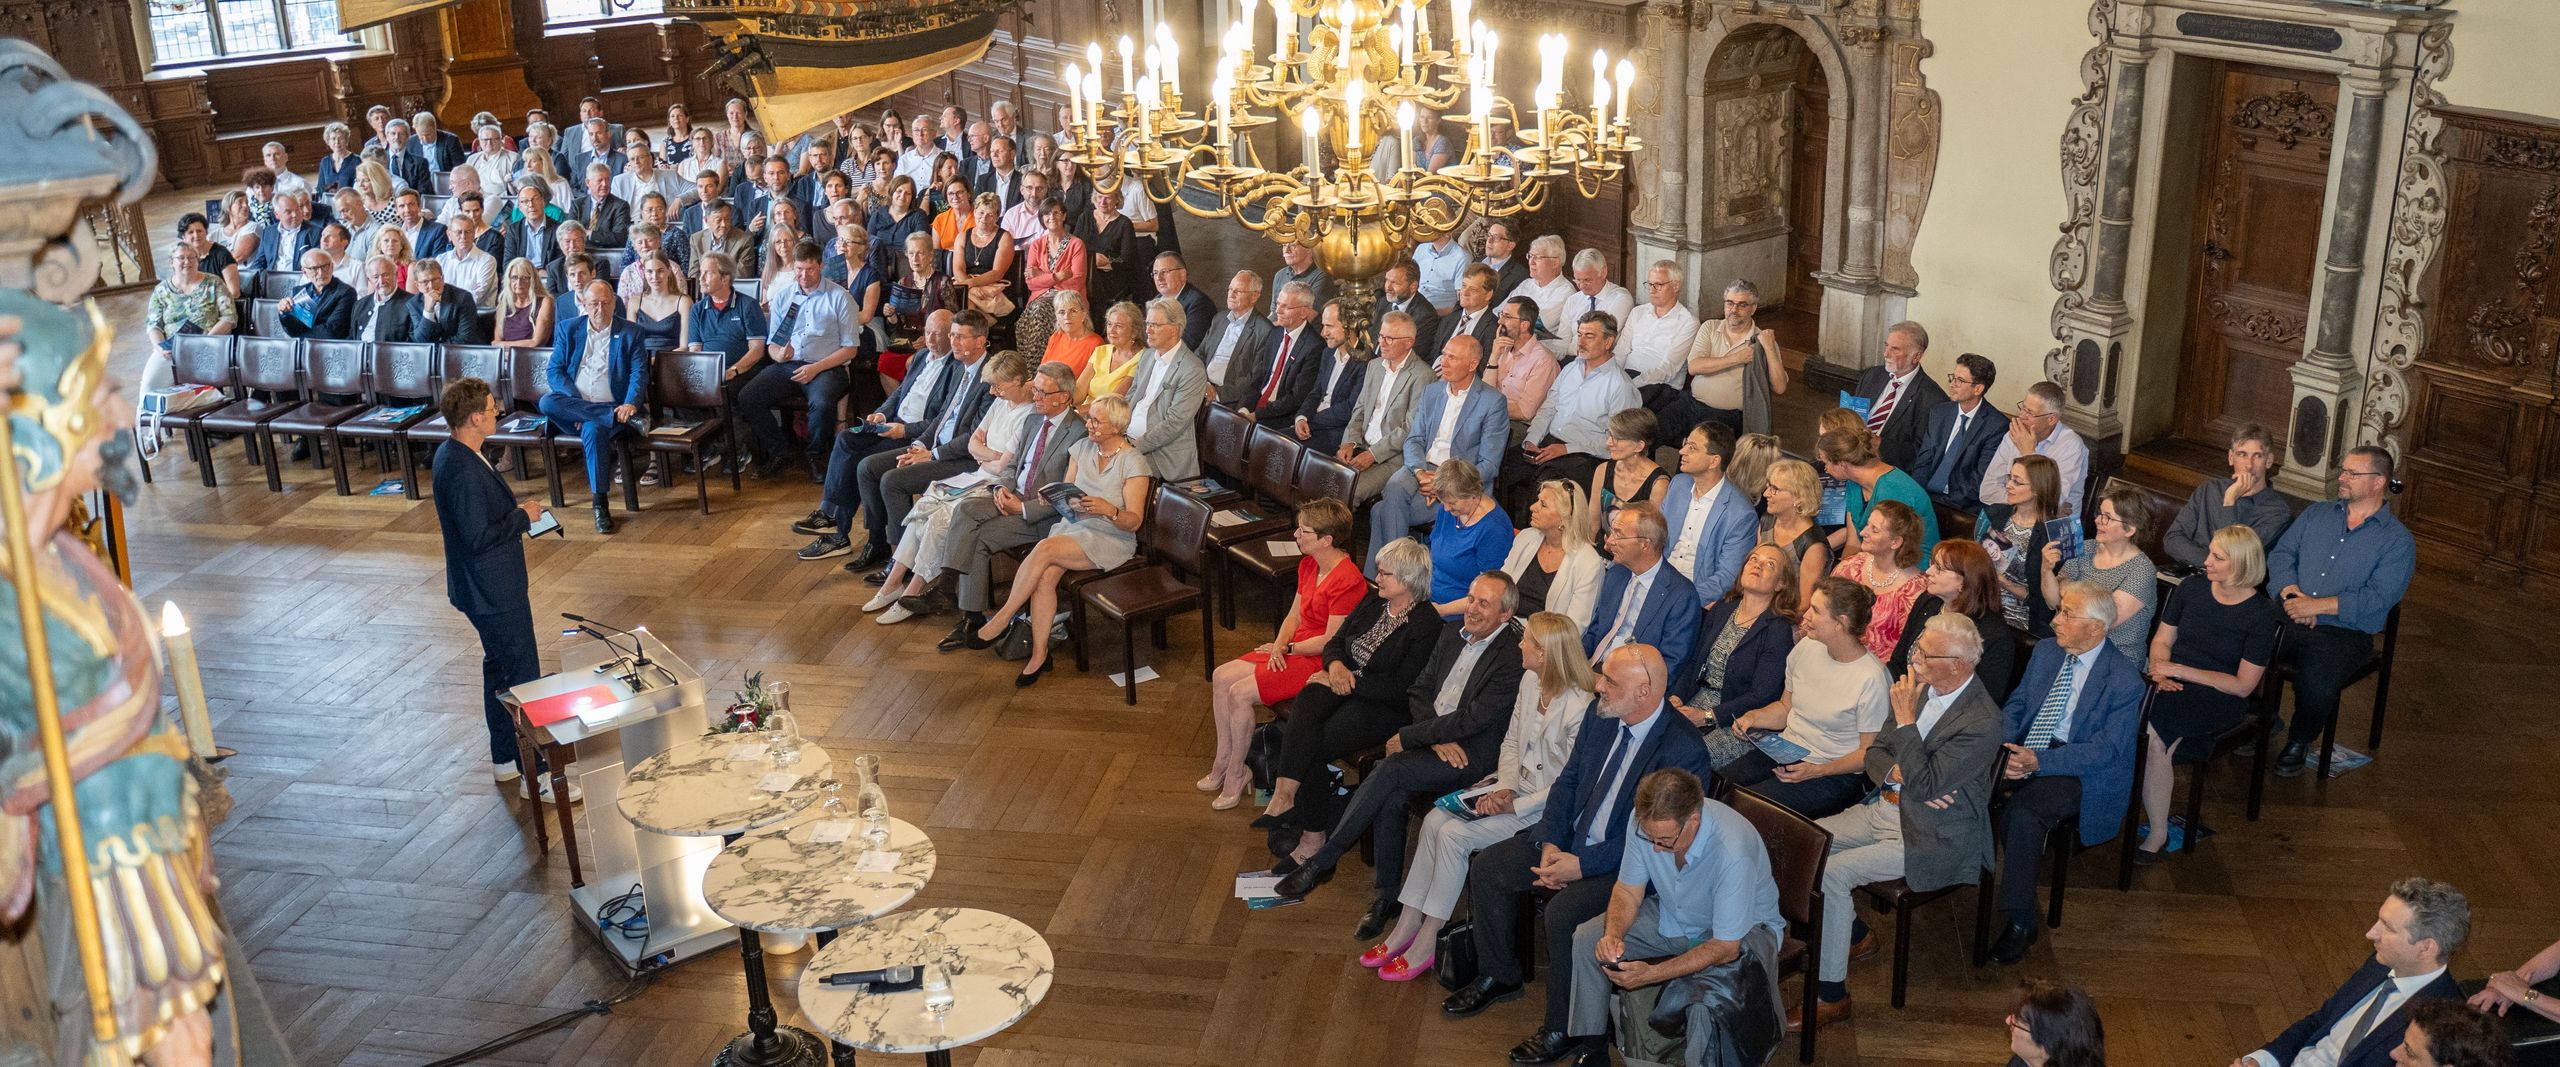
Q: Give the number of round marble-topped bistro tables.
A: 3